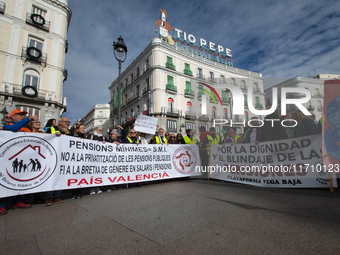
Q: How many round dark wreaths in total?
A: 3